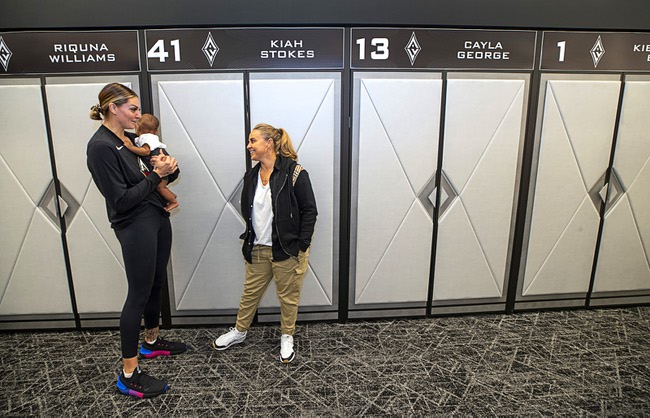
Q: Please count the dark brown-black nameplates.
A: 4